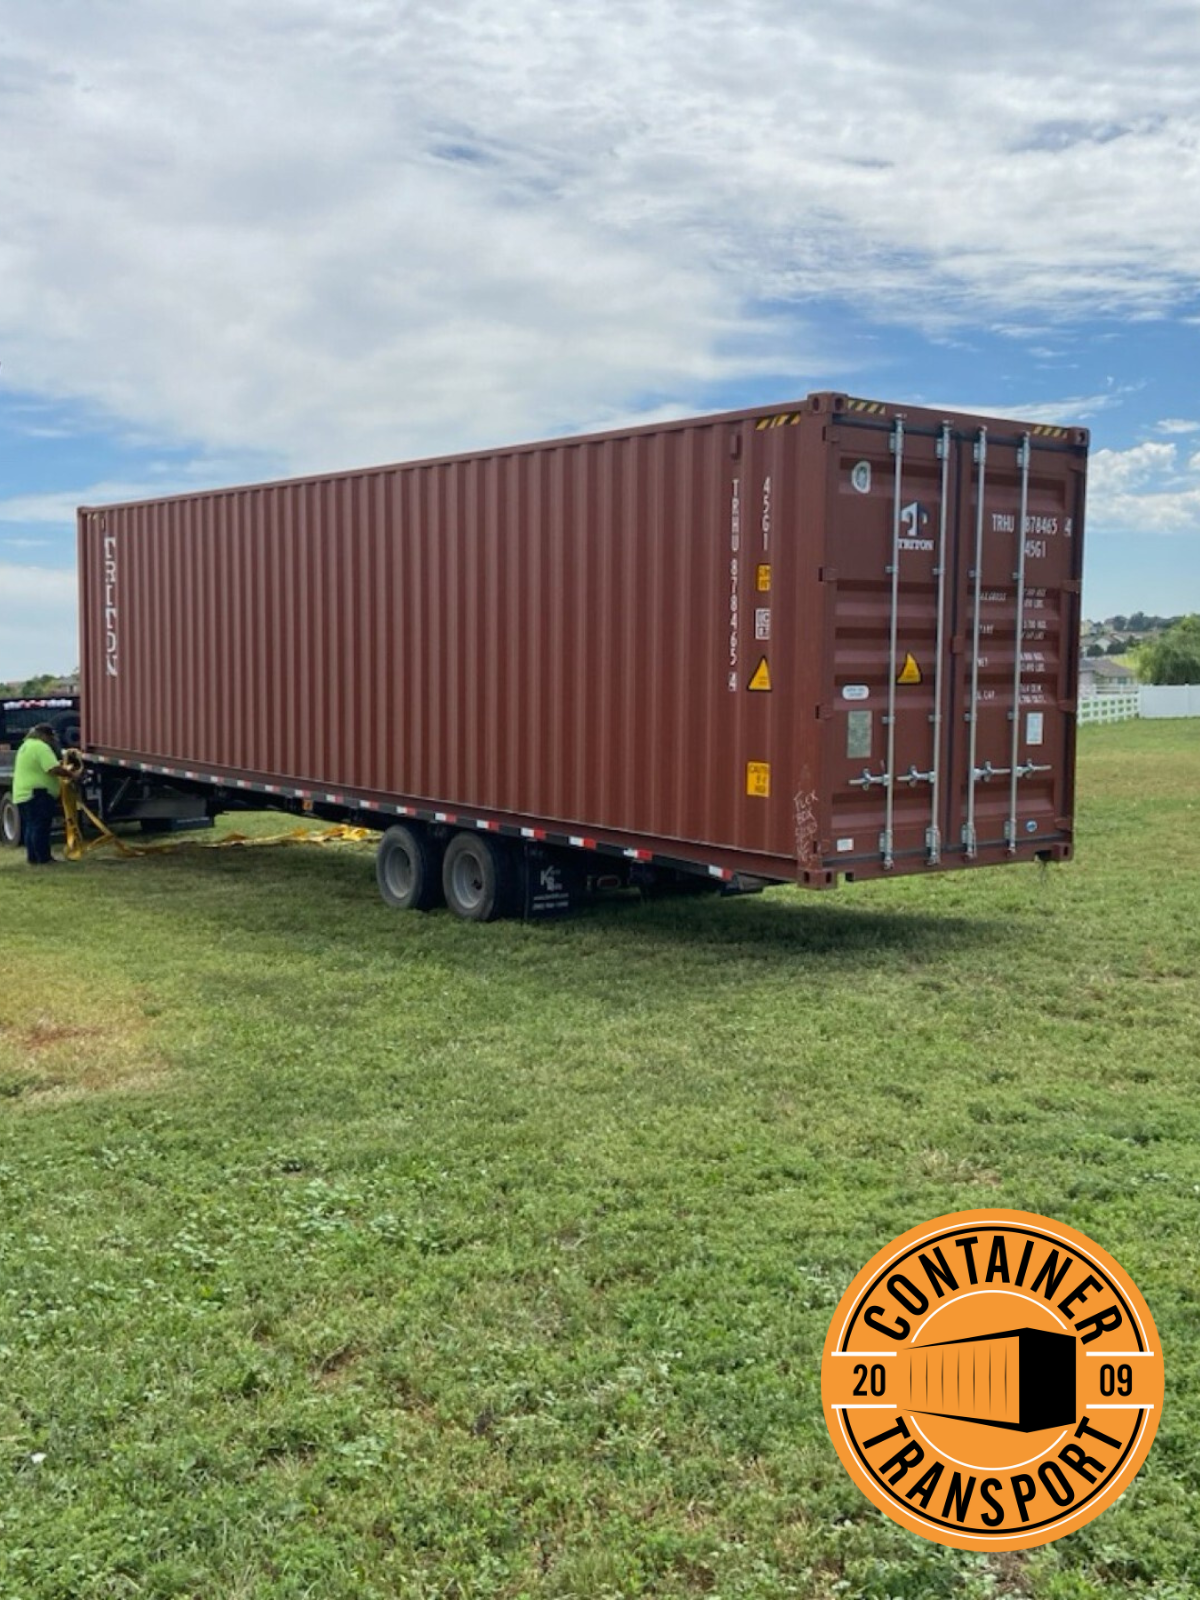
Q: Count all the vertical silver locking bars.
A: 4